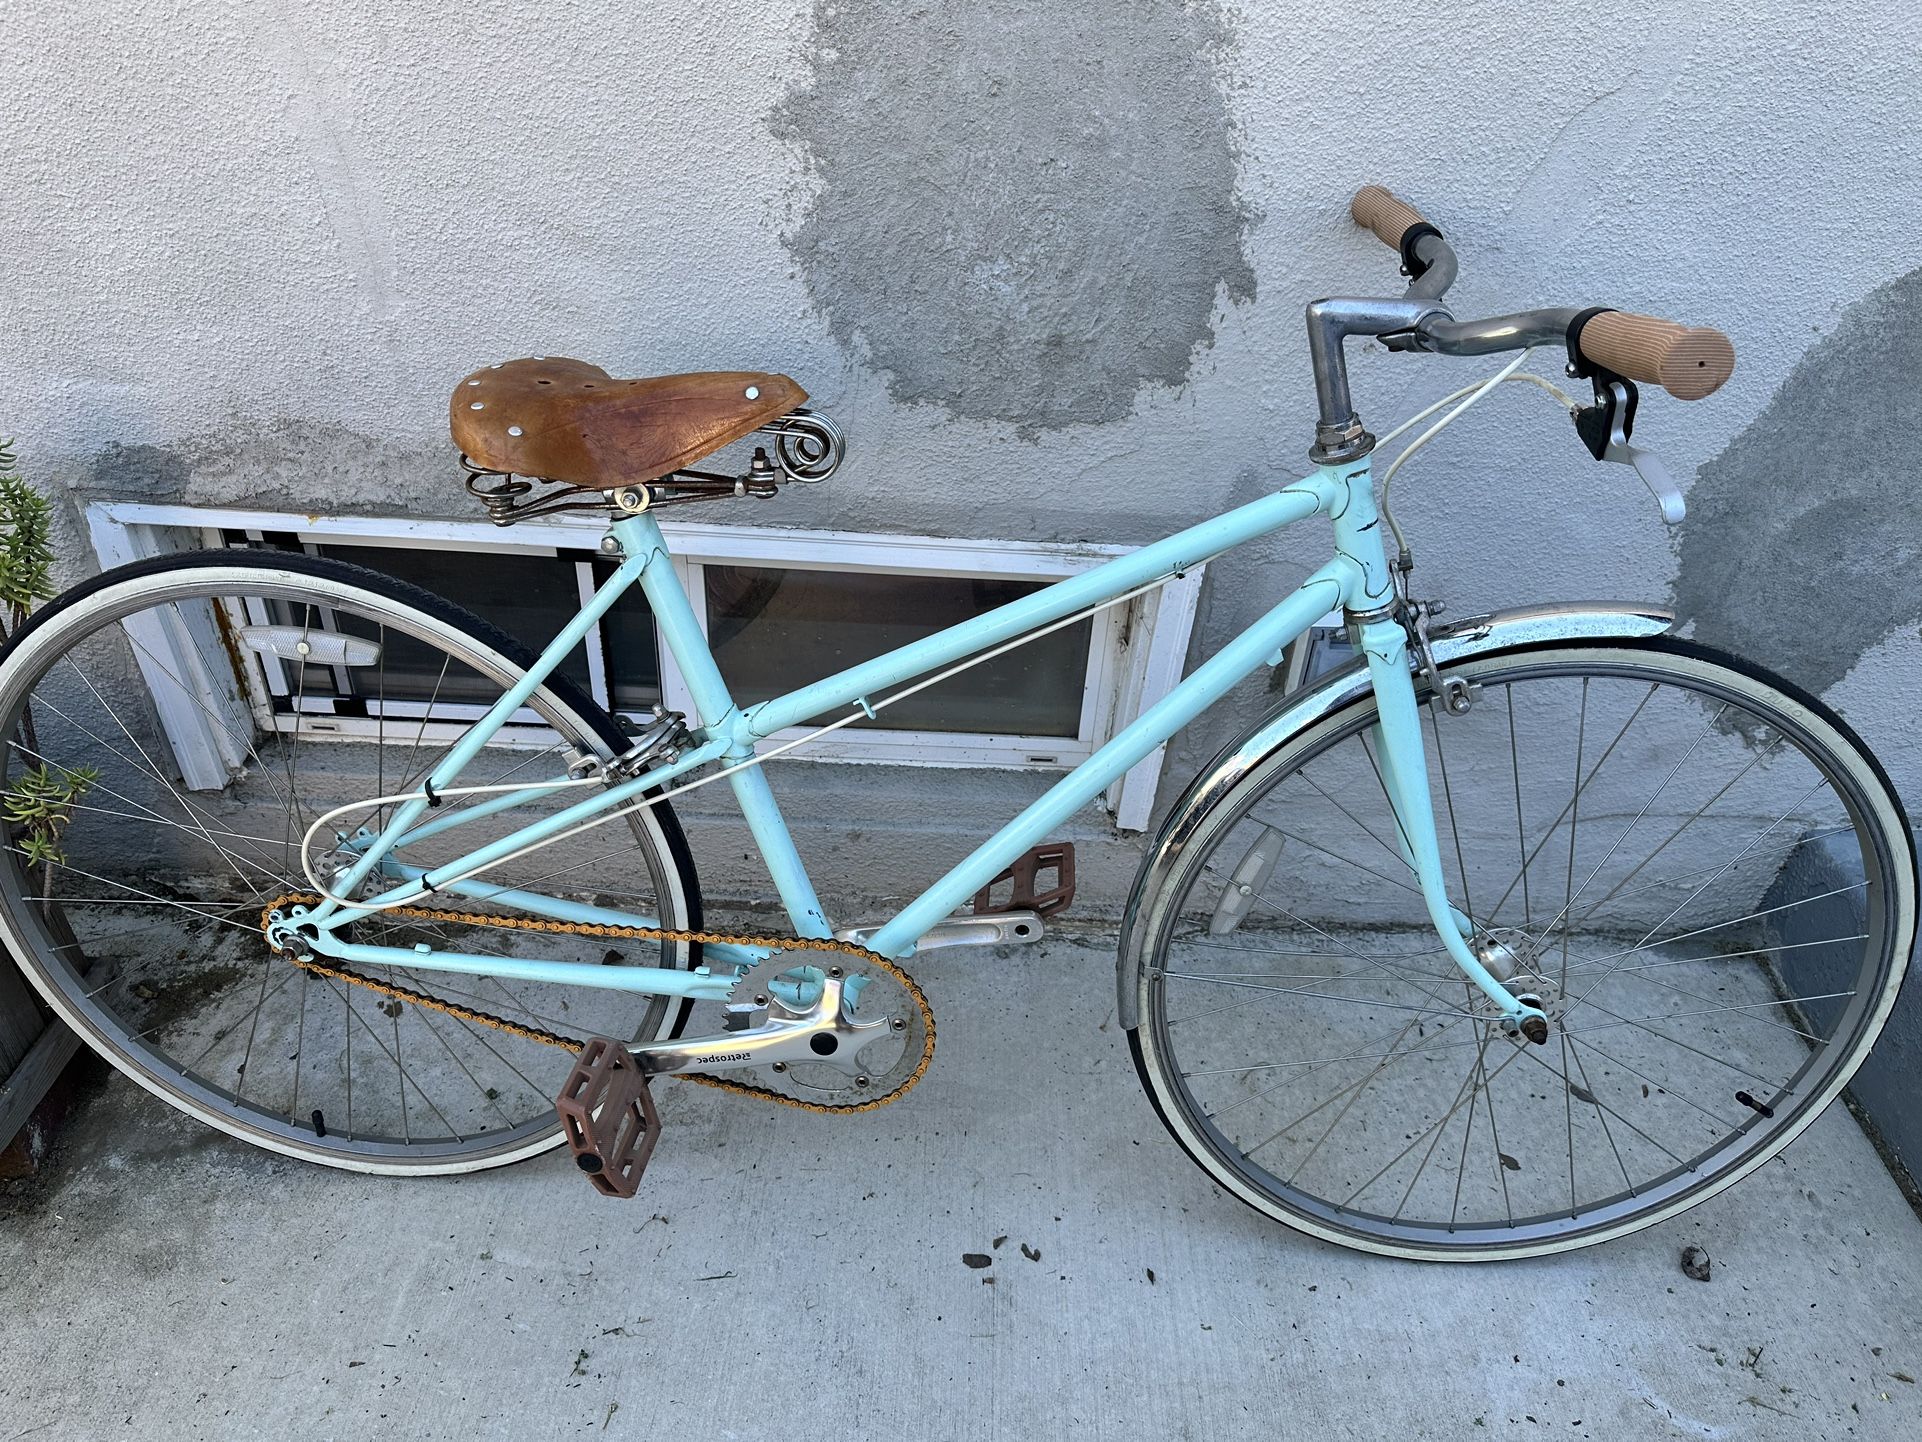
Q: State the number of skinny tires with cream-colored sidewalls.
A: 2